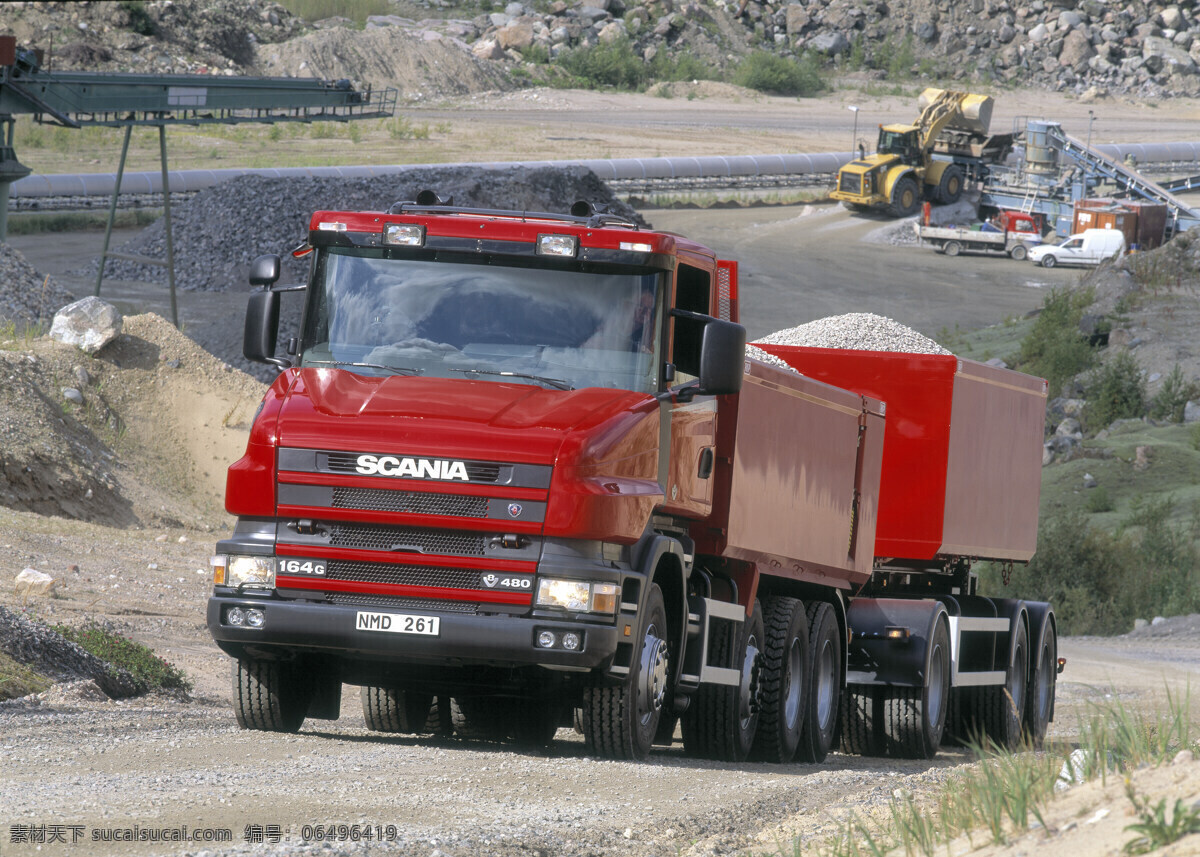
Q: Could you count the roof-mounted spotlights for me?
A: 2